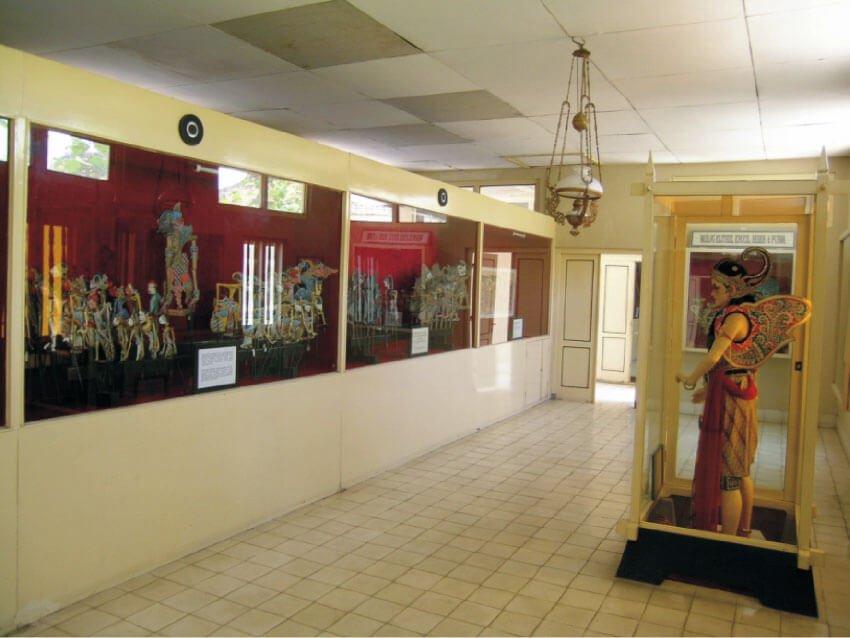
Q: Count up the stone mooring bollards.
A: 0